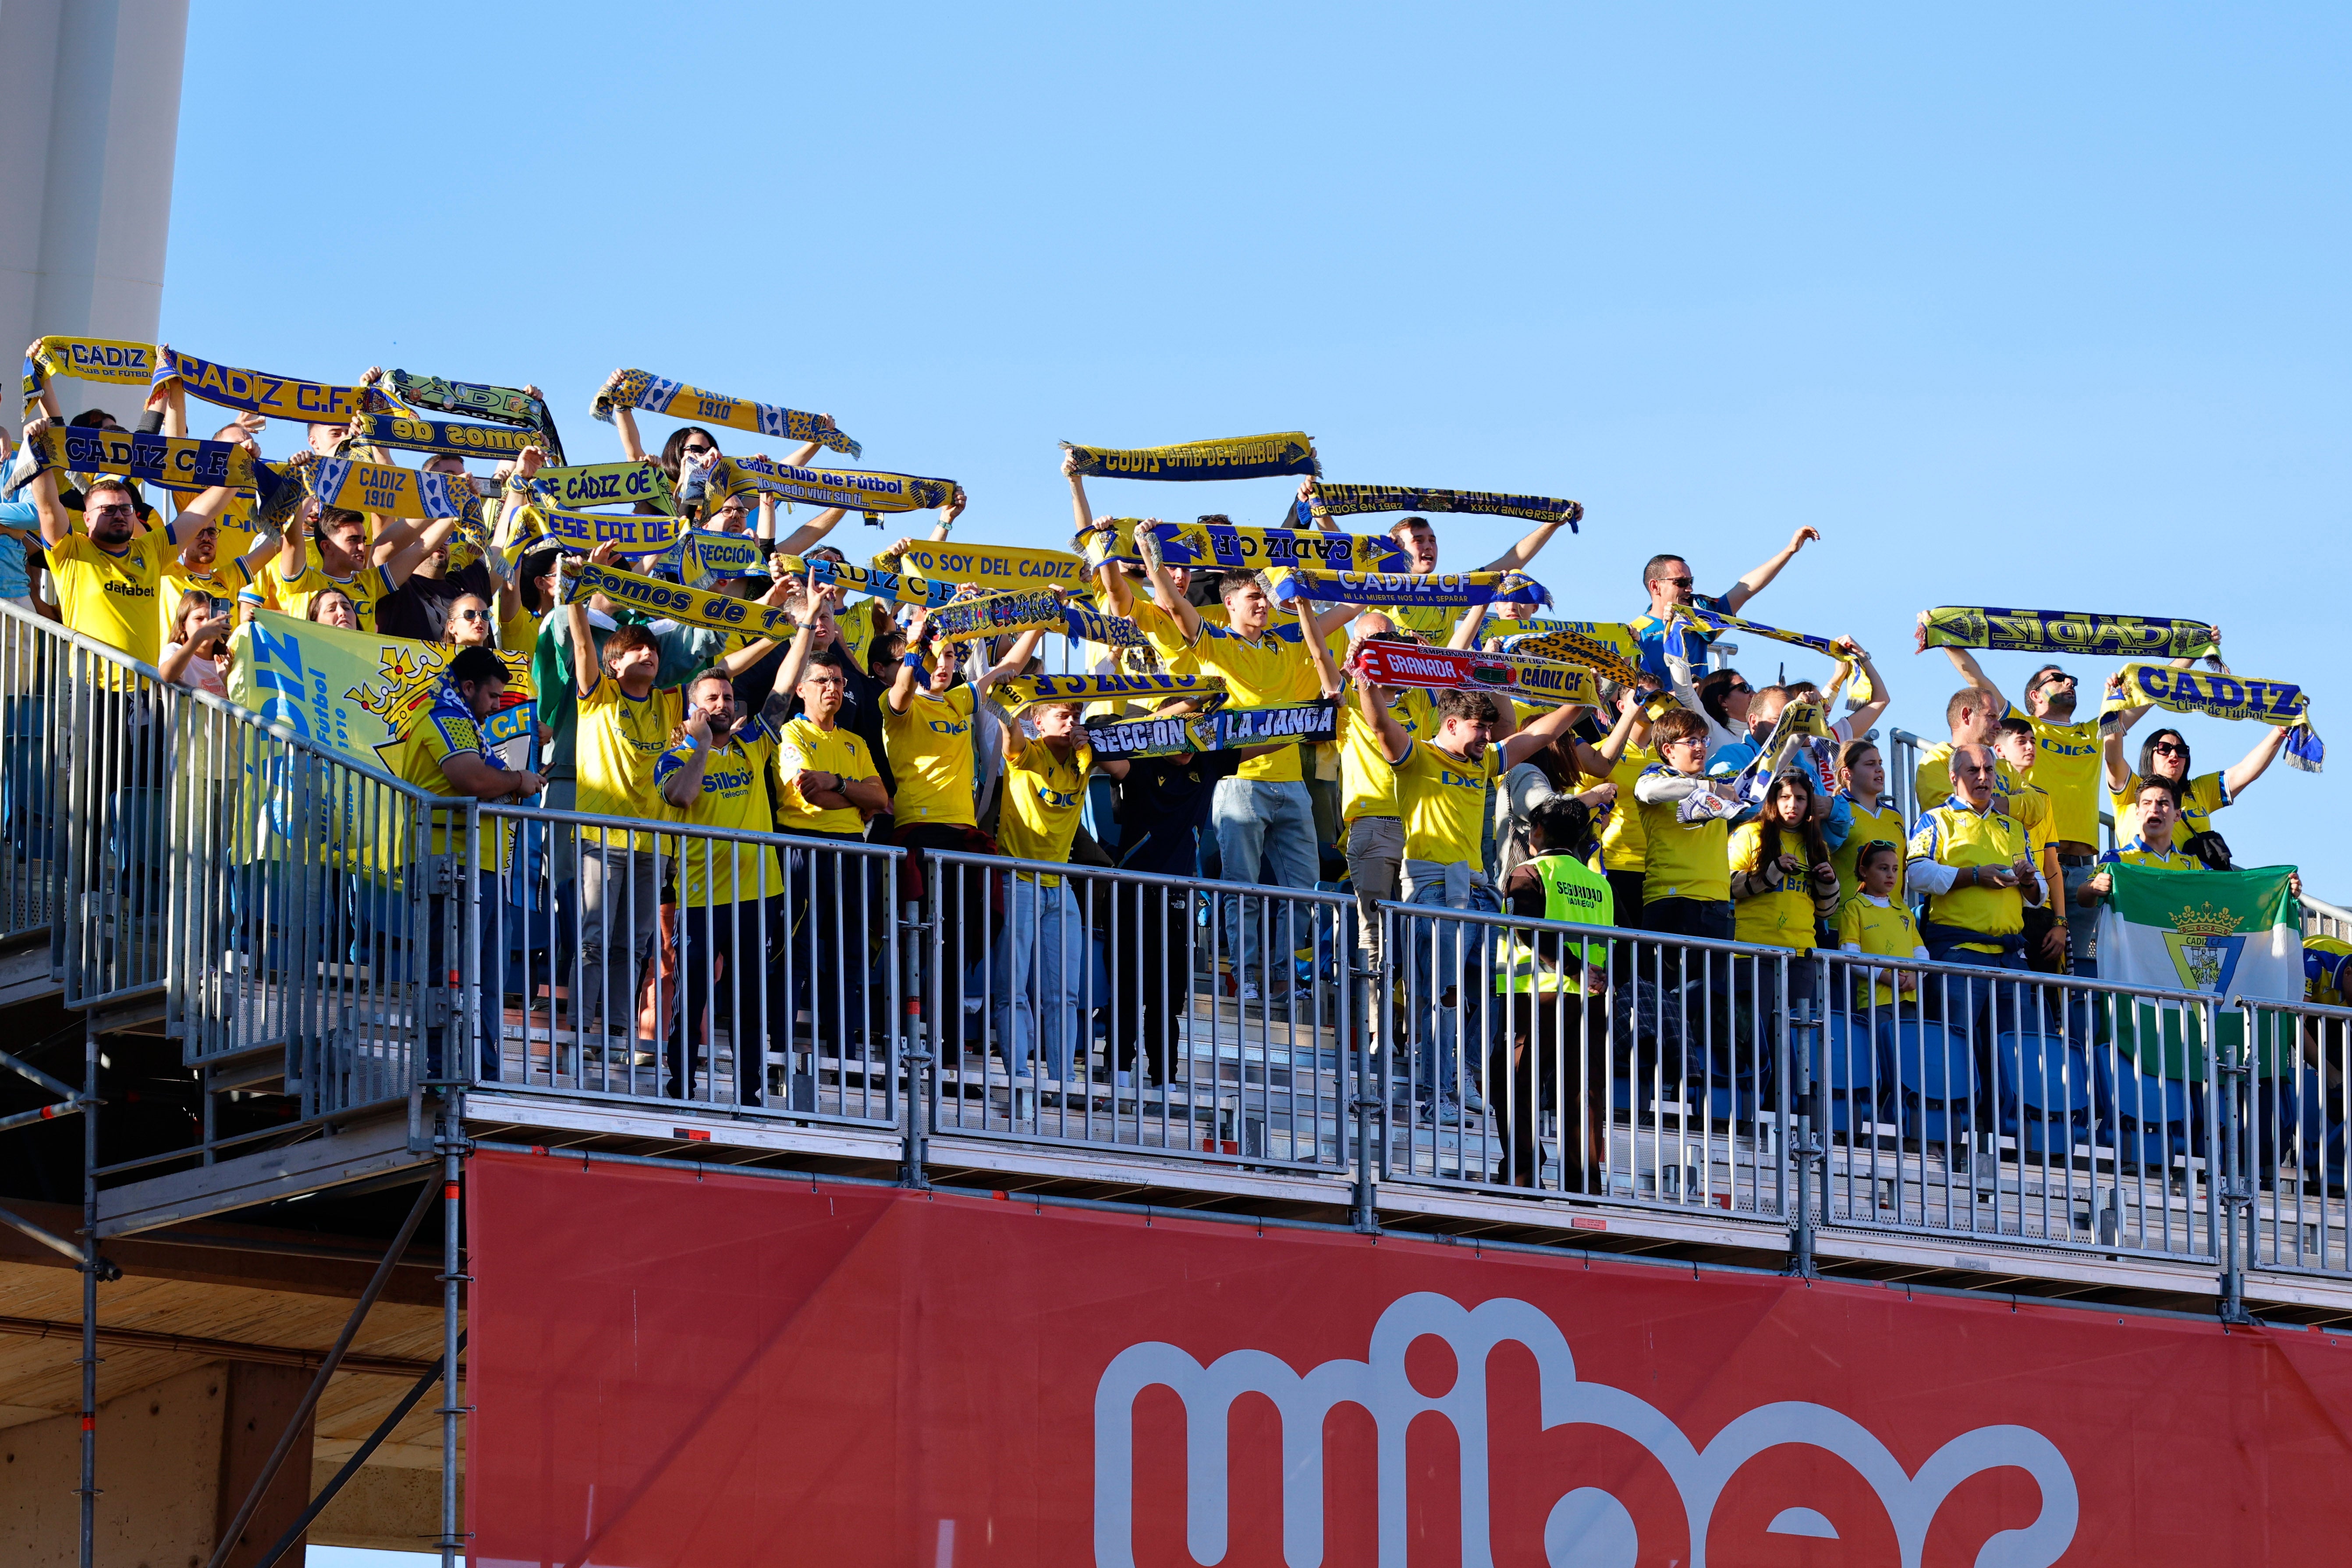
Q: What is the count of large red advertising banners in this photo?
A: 1